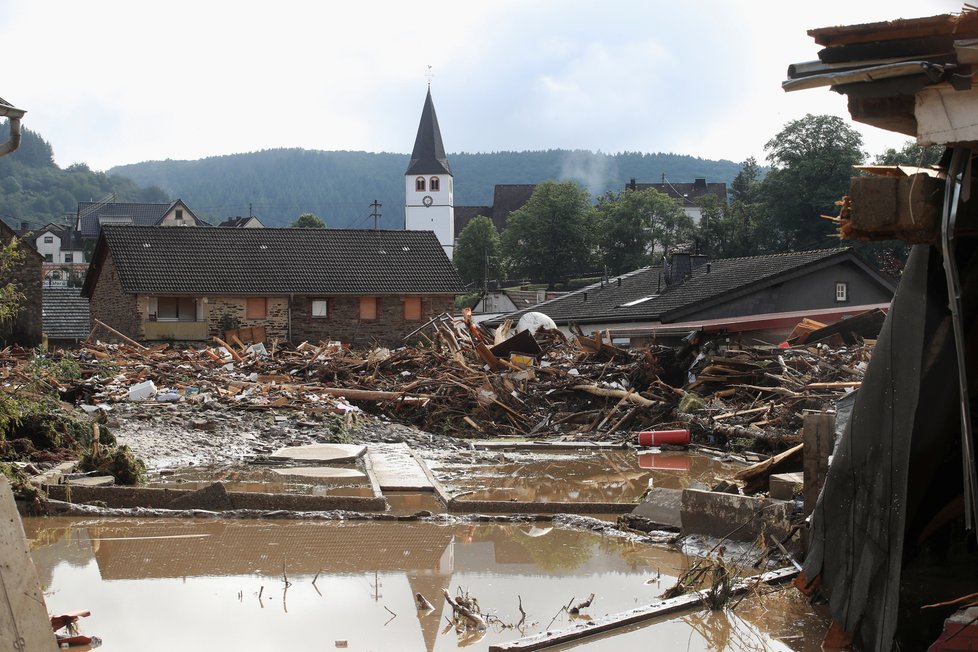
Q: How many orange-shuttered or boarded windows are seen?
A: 3